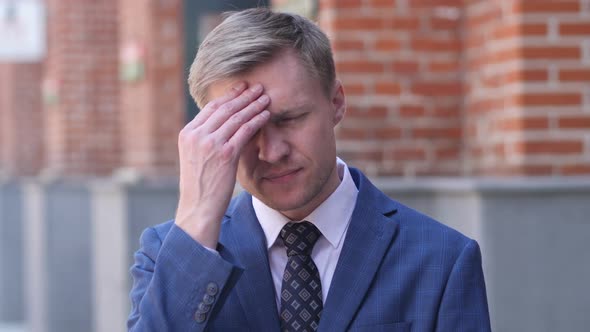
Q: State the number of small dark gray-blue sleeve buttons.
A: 4